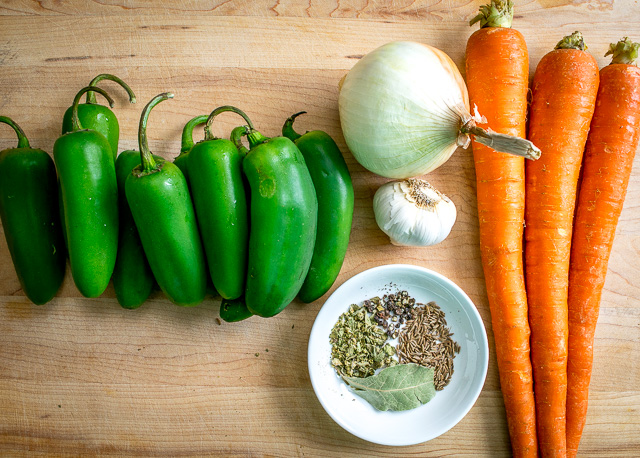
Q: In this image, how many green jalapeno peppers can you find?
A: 10